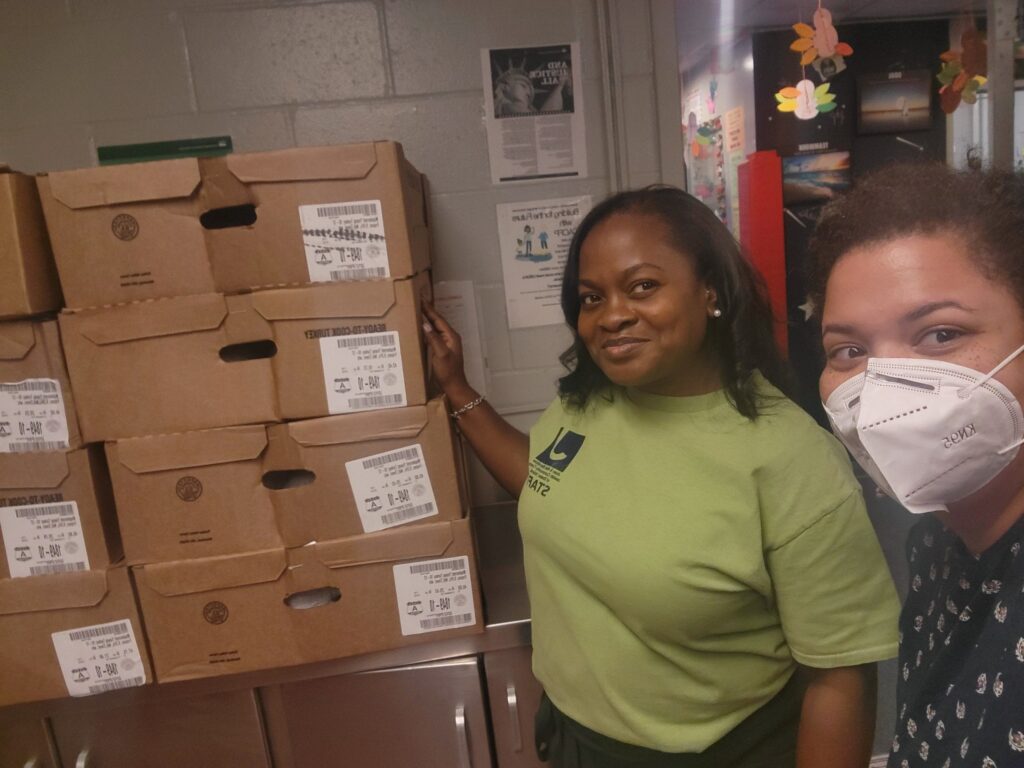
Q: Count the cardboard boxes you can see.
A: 8